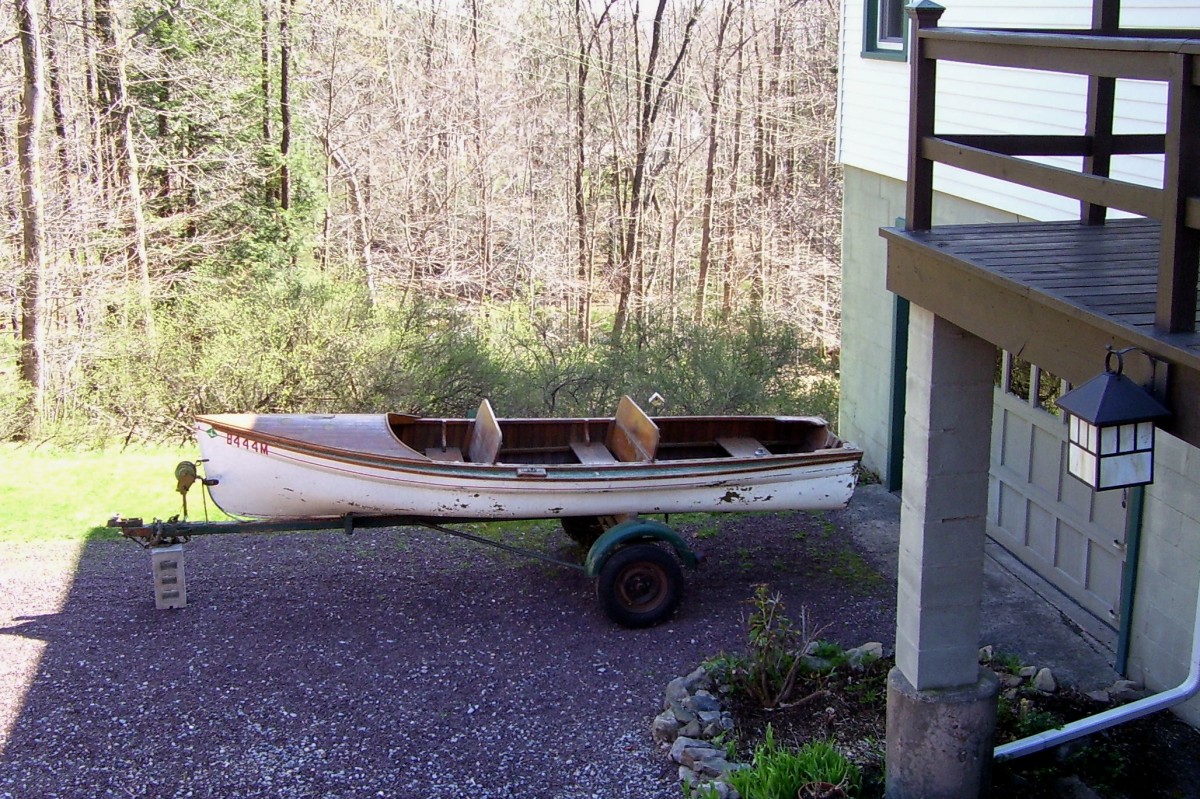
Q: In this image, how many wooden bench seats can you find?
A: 3